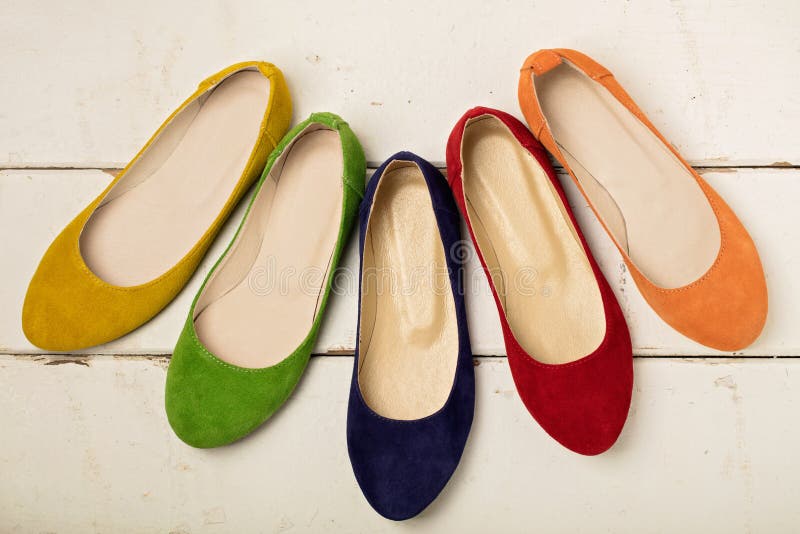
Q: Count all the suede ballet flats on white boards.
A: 5